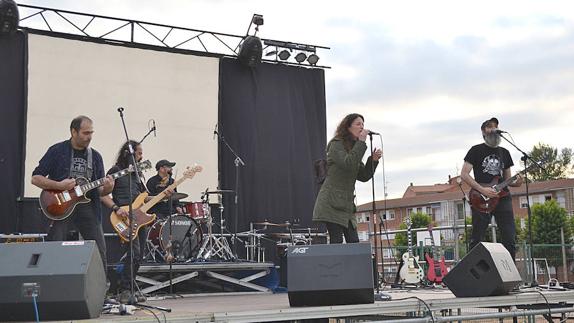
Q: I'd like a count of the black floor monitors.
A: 3